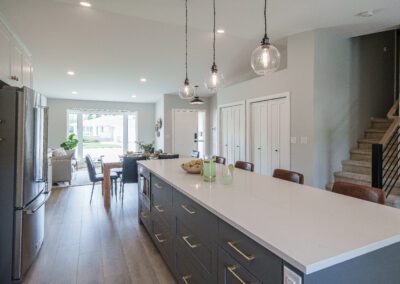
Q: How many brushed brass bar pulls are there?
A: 9